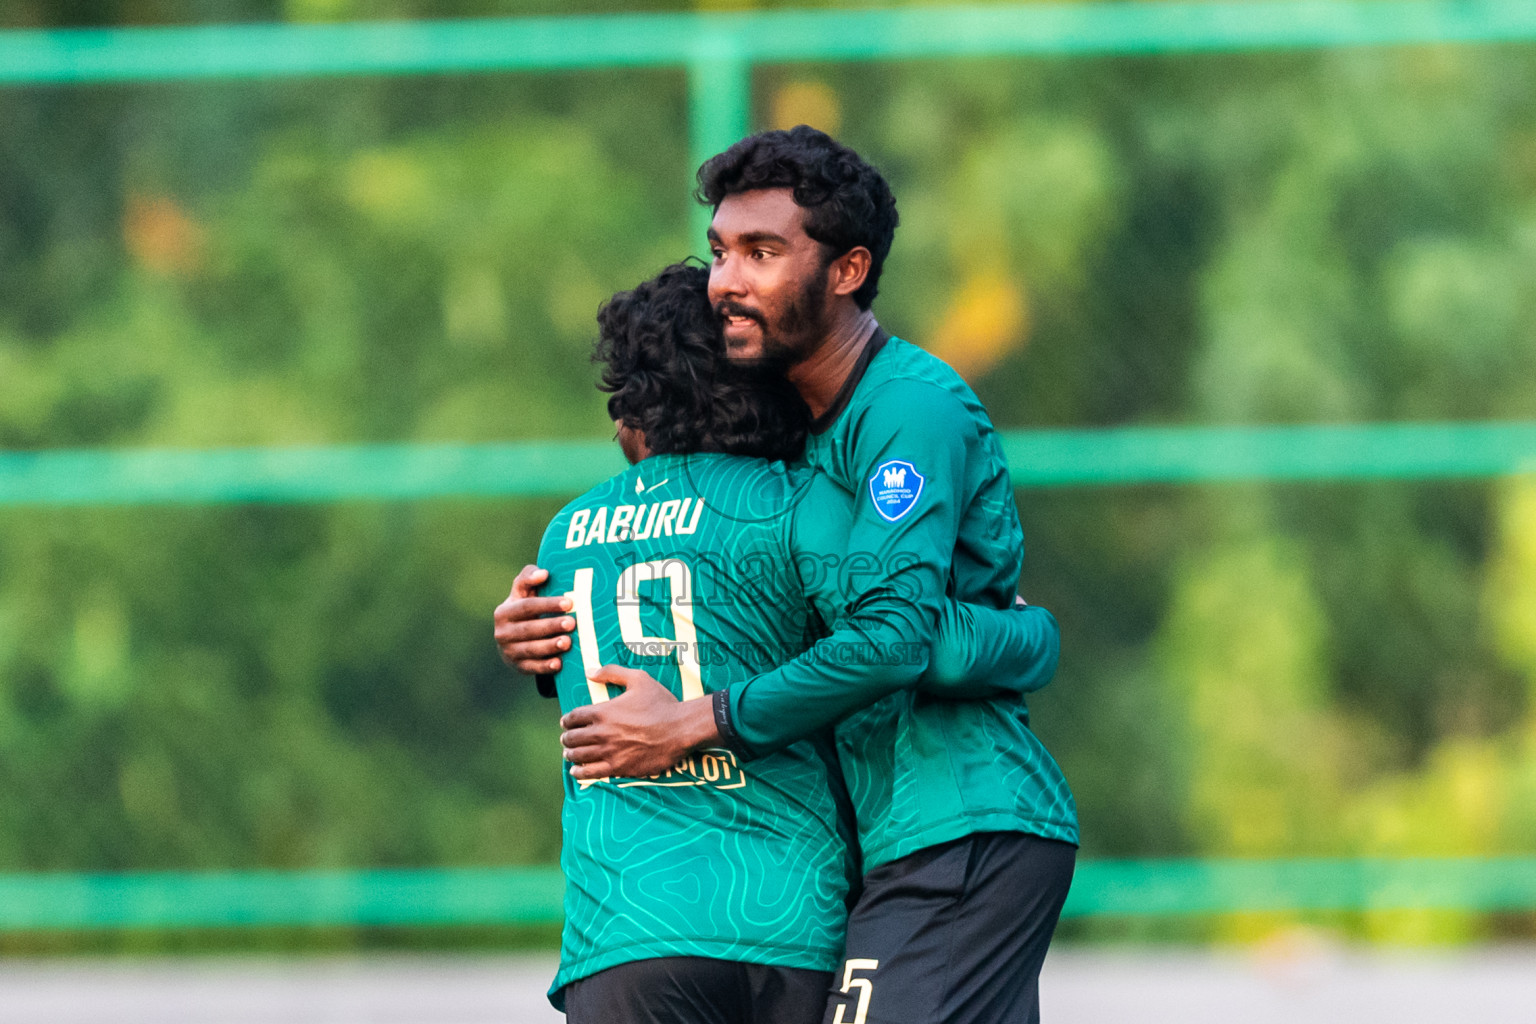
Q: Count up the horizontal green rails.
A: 3